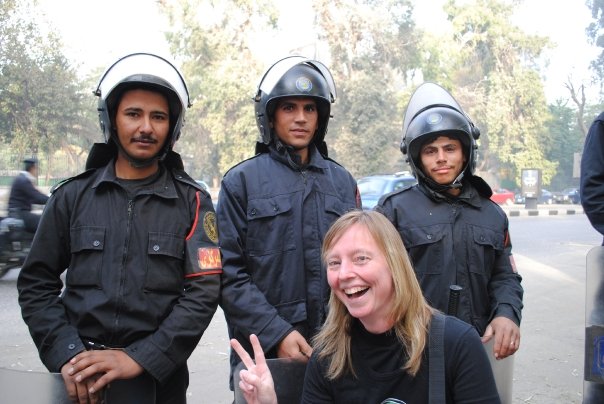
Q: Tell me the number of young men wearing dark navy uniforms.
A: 3